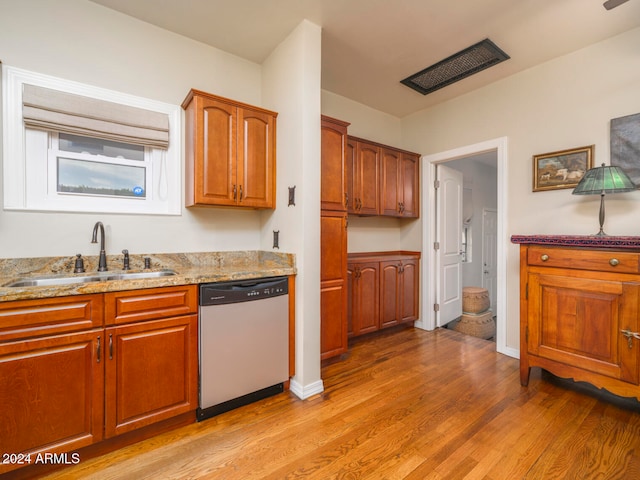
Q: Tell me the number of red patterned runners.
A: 1